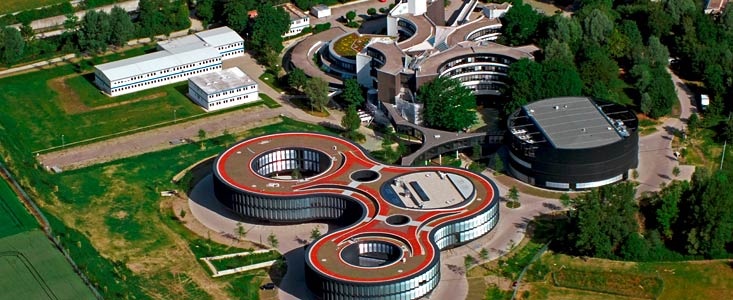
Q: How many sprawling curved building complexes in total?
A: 2